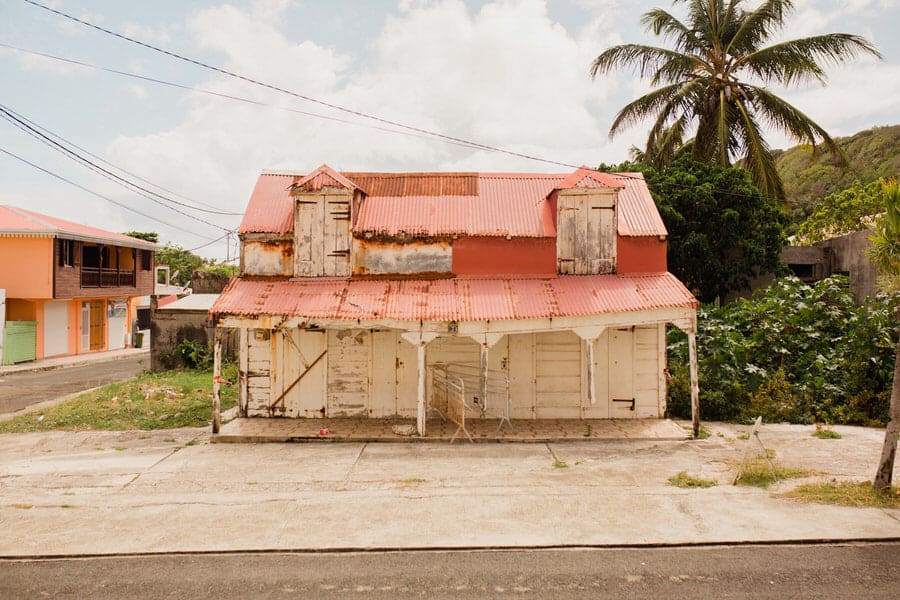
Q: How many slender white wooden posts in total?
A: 5